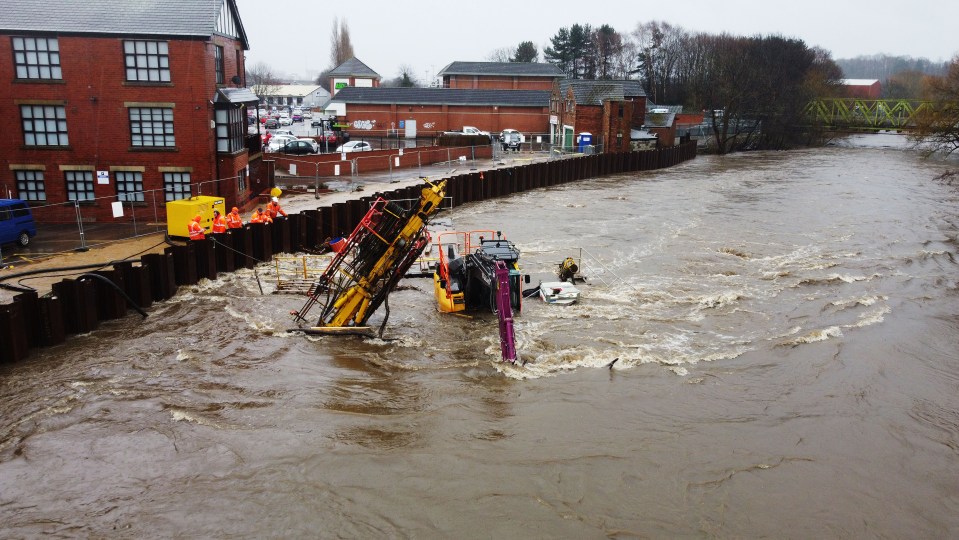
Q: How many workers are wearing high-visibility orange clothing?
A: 5